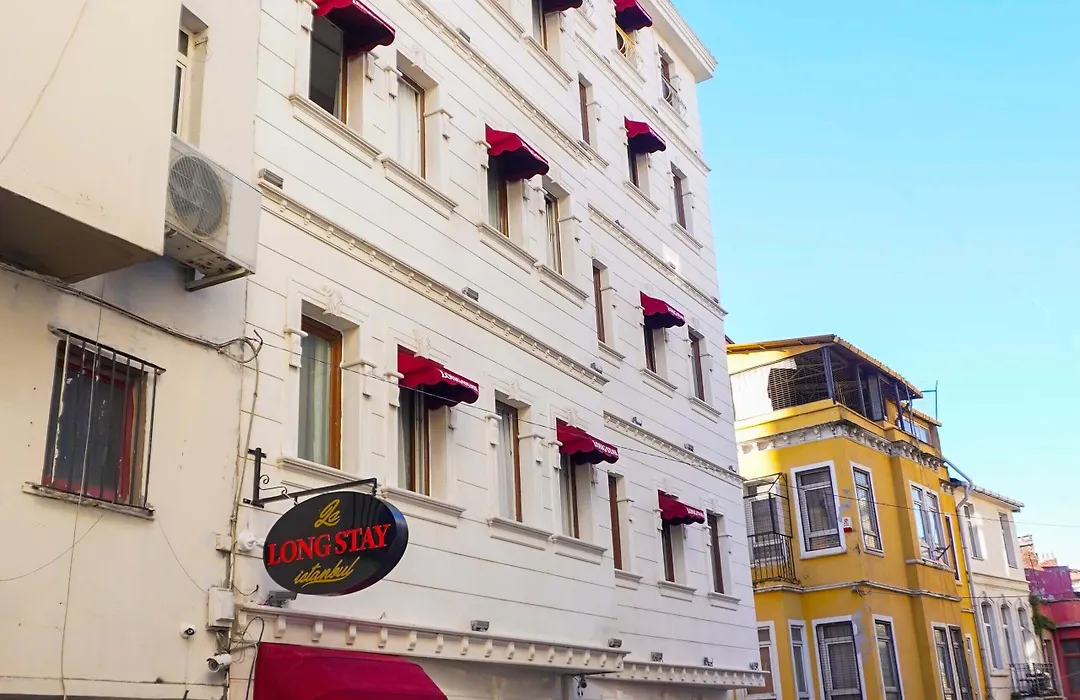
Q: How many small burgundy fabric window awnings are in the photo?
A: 9